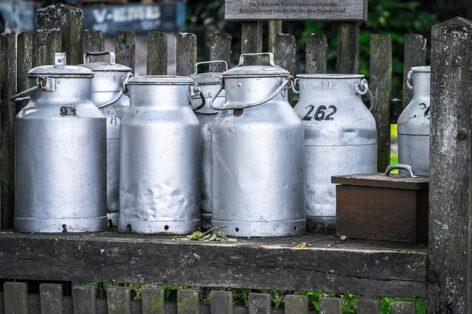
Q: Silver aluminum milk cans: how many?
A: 7